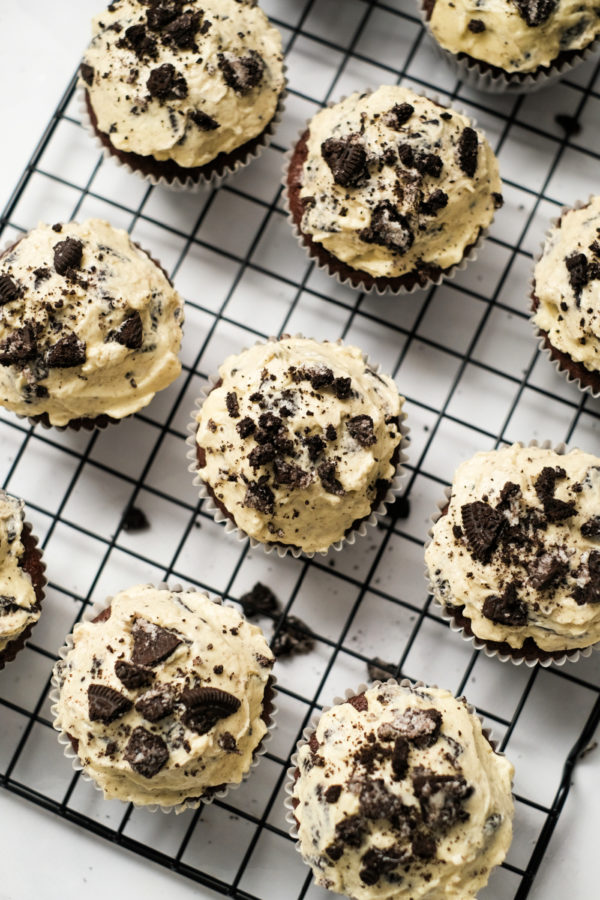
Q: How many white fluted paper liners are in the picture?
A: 10